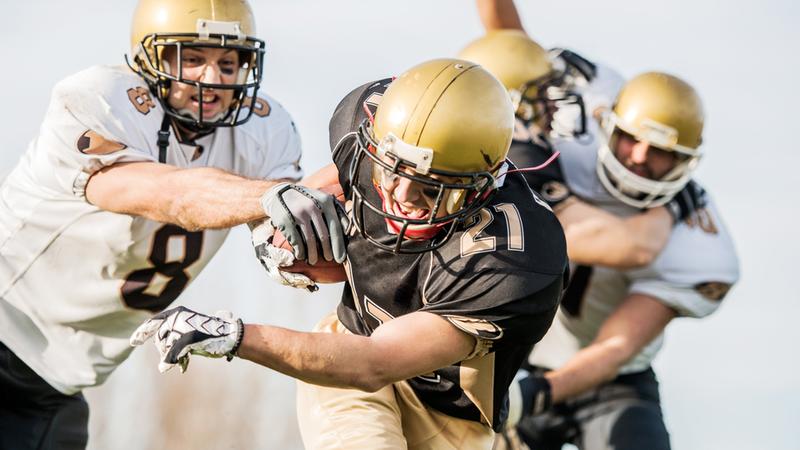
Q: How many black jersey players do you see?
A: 2